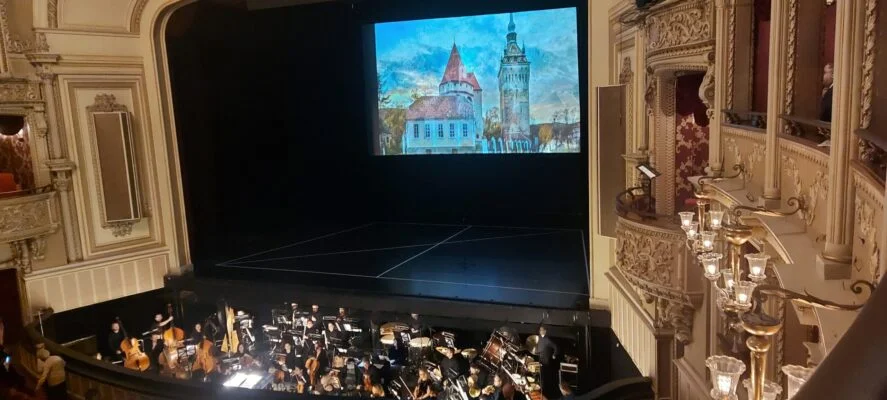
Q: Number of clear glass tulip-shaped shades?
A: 11